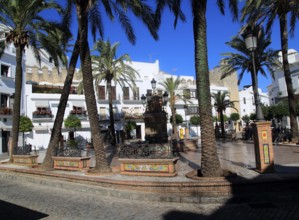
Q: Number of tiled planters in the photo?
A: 3